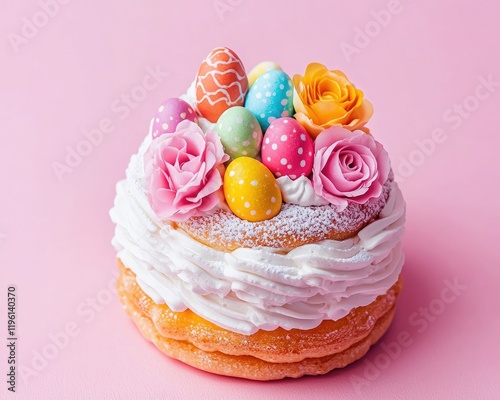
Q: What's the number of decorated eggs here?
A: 7